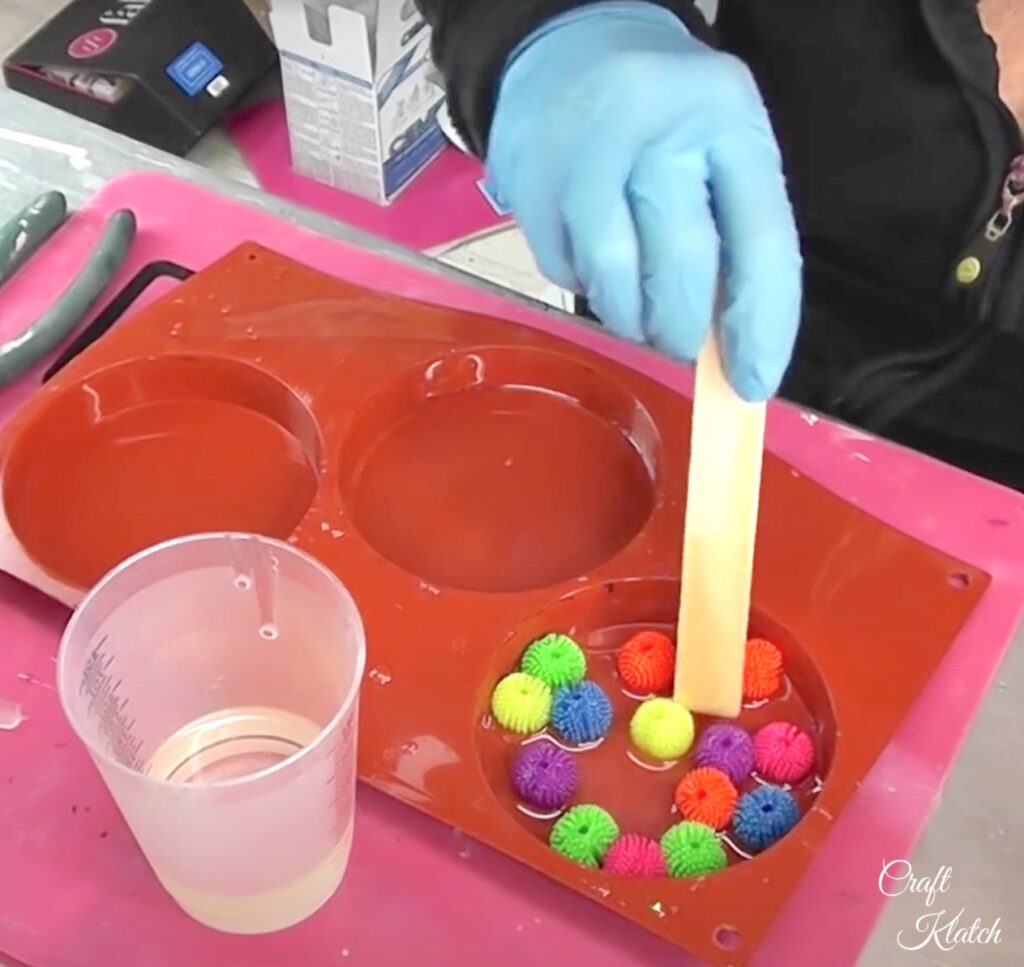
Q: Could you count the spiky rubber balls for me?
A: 14